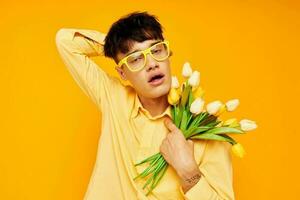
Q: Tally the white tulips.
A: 7